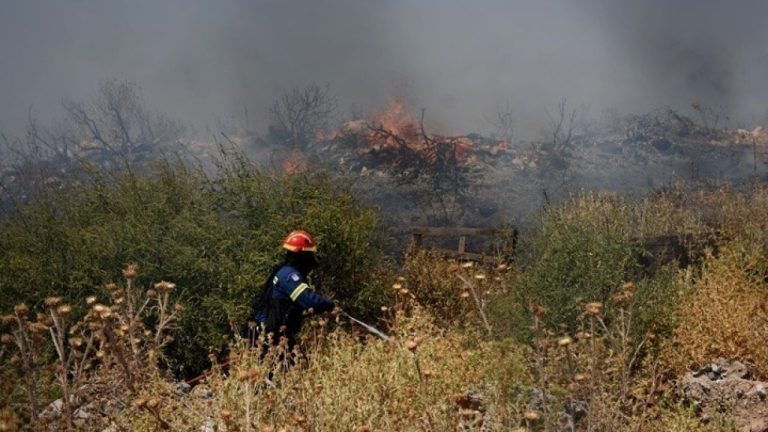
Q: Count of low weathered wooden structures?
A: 1